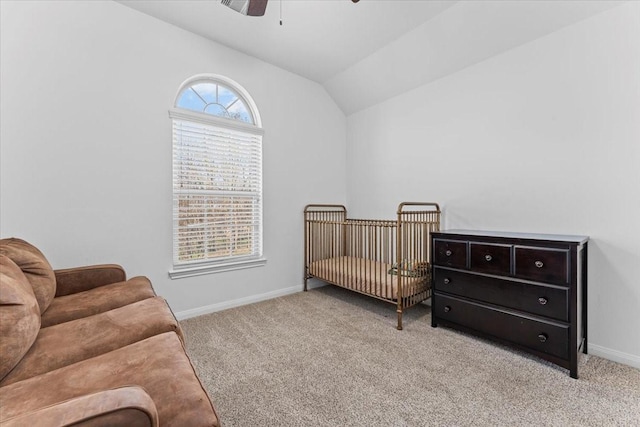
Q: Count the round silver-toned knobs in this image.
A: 7